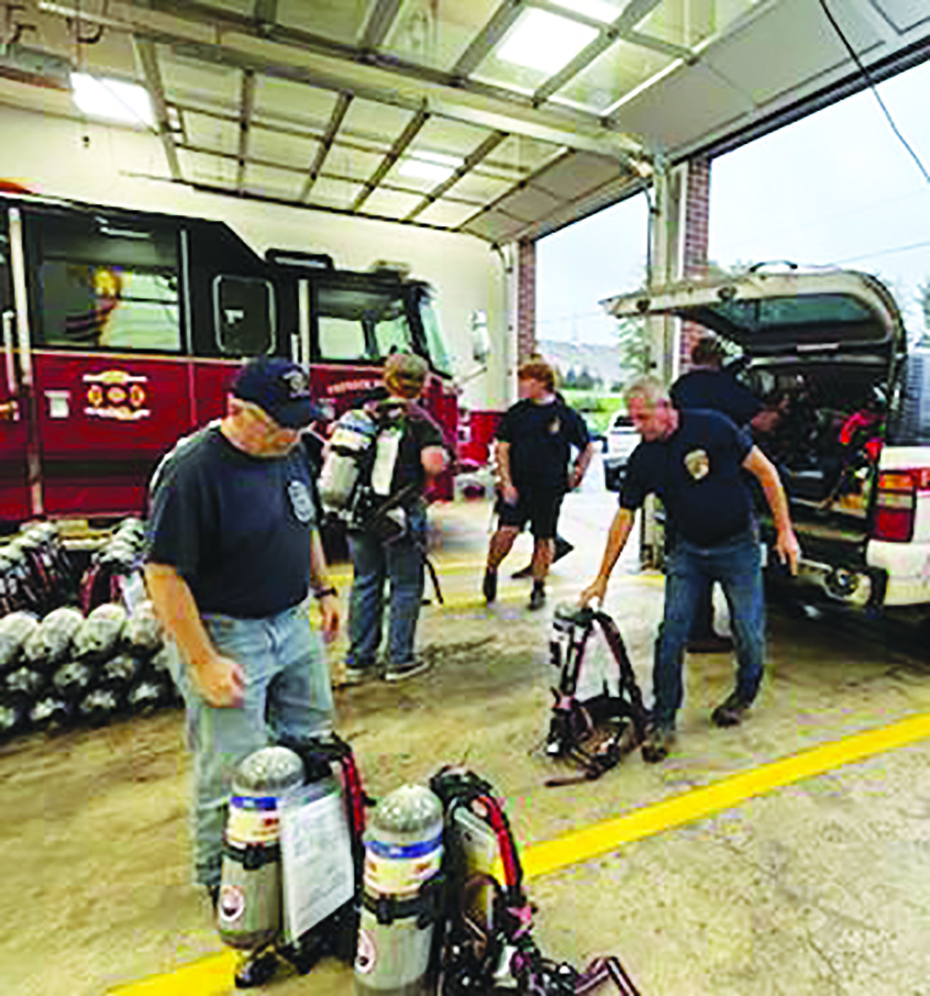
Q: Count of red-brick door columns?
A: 2